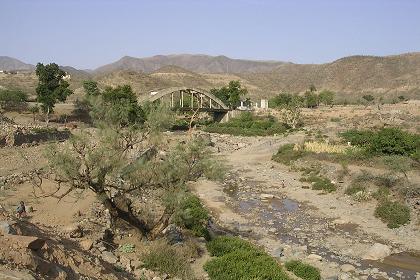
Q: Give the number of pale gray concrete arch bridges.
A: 1